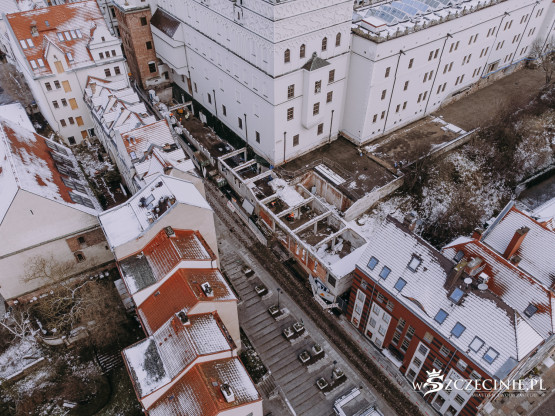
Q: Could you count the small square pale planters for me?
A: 9